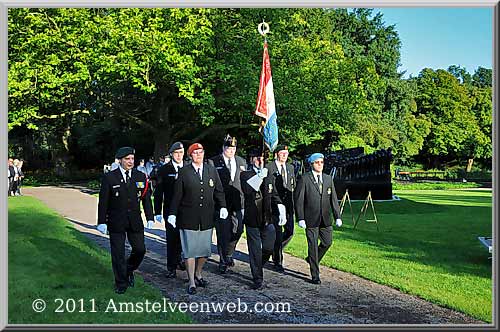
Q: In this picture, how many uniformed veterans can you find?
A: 7